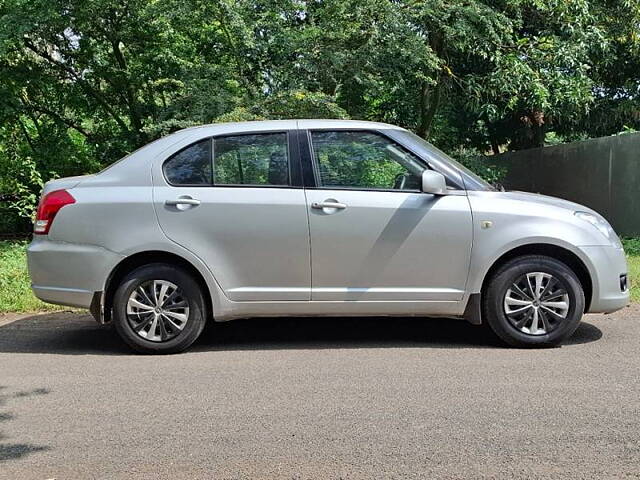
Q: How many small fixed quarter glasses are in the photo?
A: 1